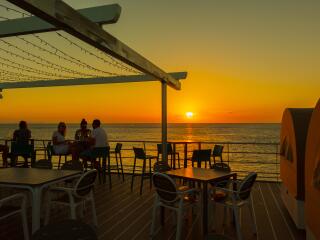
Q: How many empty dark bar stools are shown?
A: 5